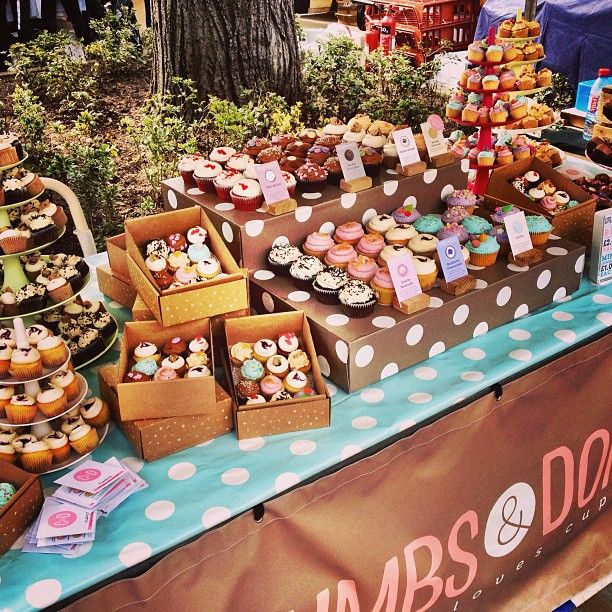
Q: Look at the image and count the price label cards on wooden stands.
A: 7